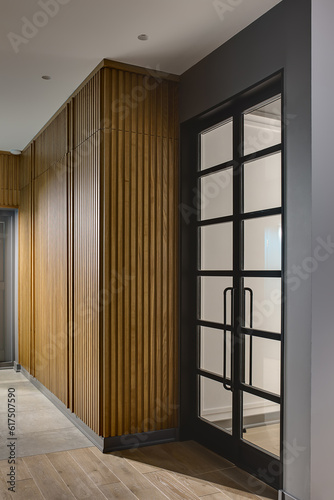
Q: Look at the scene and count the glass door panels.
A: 12